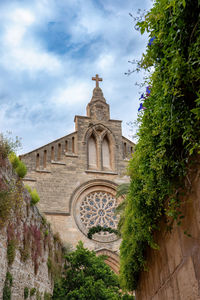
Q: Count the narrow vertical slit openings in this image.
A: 8